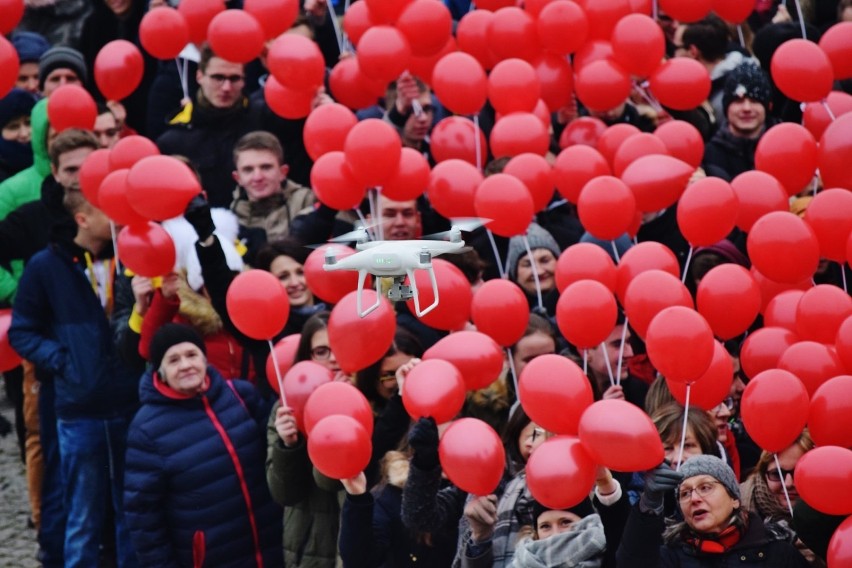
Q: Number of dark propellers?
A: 0